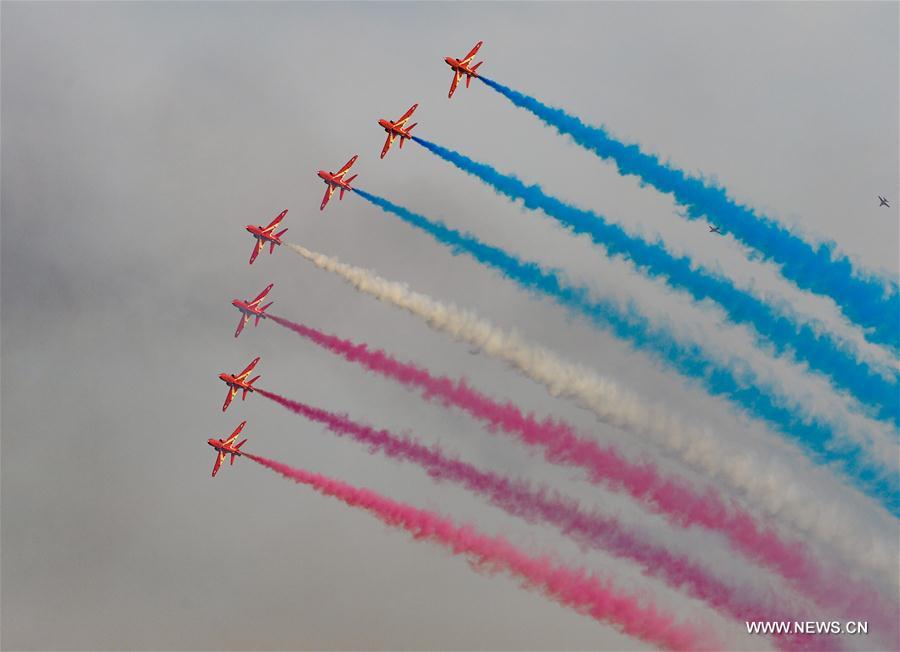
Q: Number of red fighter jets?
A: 7